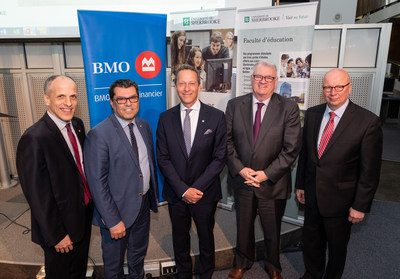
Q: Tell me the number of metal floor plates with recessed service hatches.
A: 0